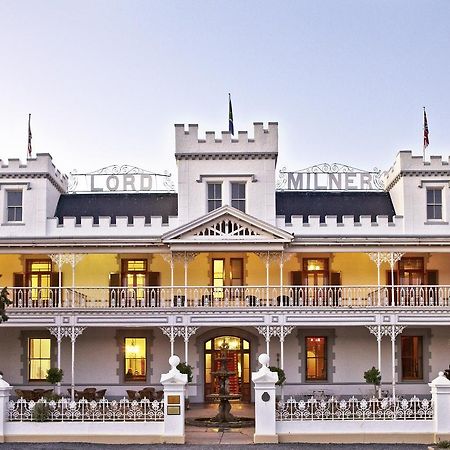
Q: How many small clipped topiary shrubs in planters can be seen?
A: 4